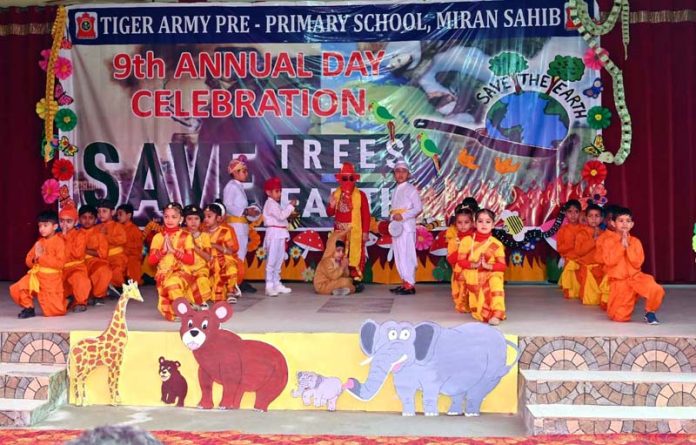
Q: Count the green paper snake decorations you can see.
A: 1